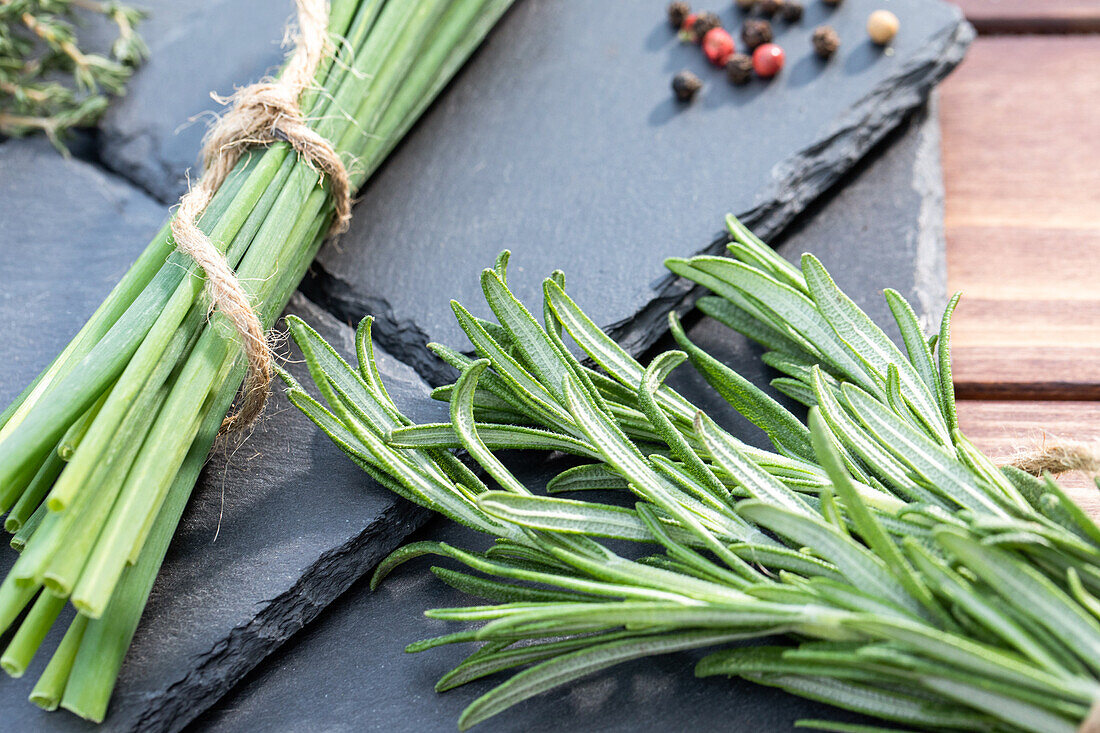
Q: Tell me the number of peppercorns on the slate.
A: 14